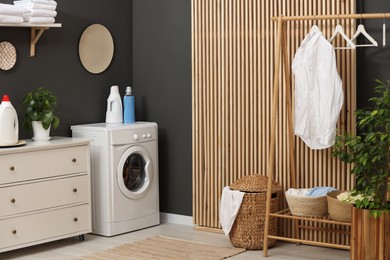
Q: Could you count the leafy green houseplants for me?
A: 2